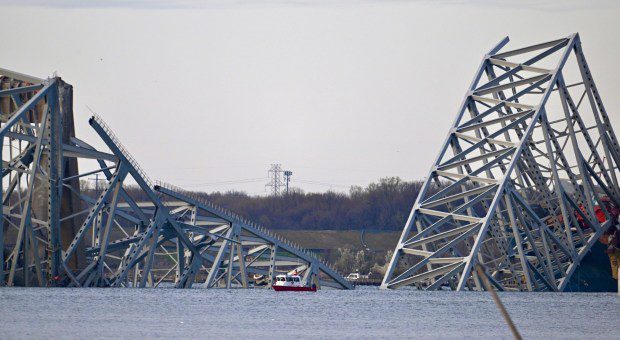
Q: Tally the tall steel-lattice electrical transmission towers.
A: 1